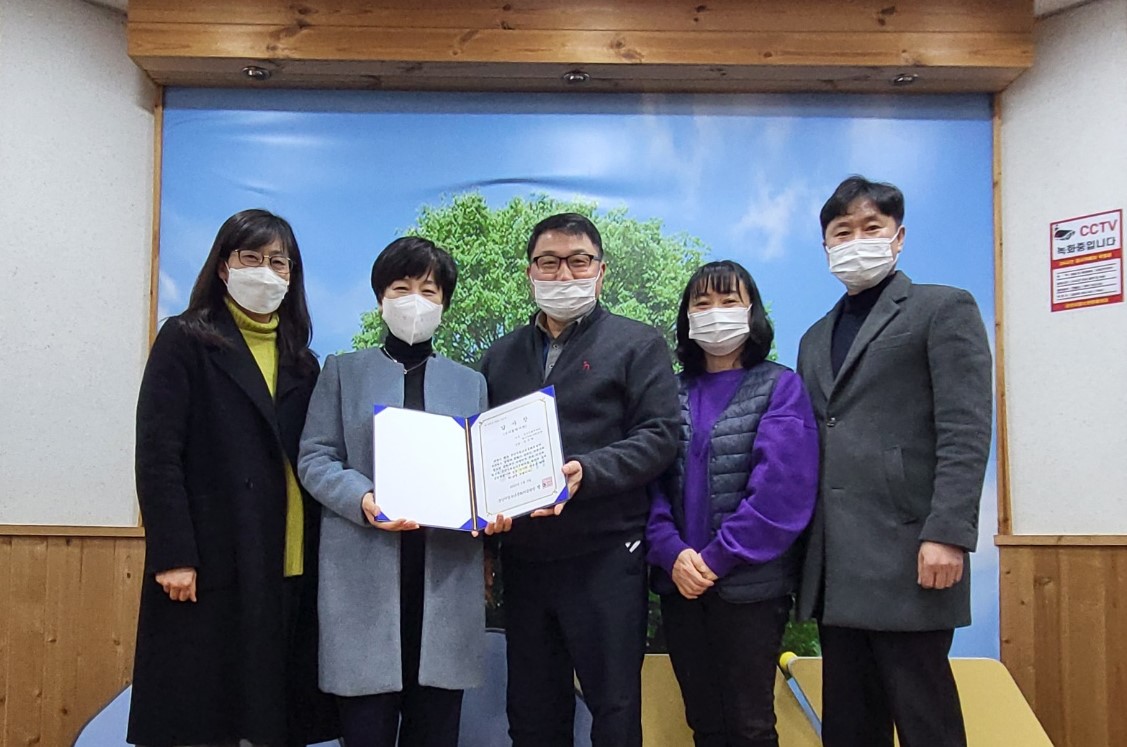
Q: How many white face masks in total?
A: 5